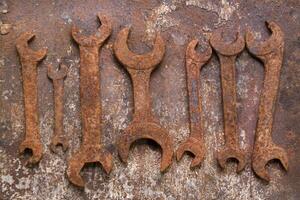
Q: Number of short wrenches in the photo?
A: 1